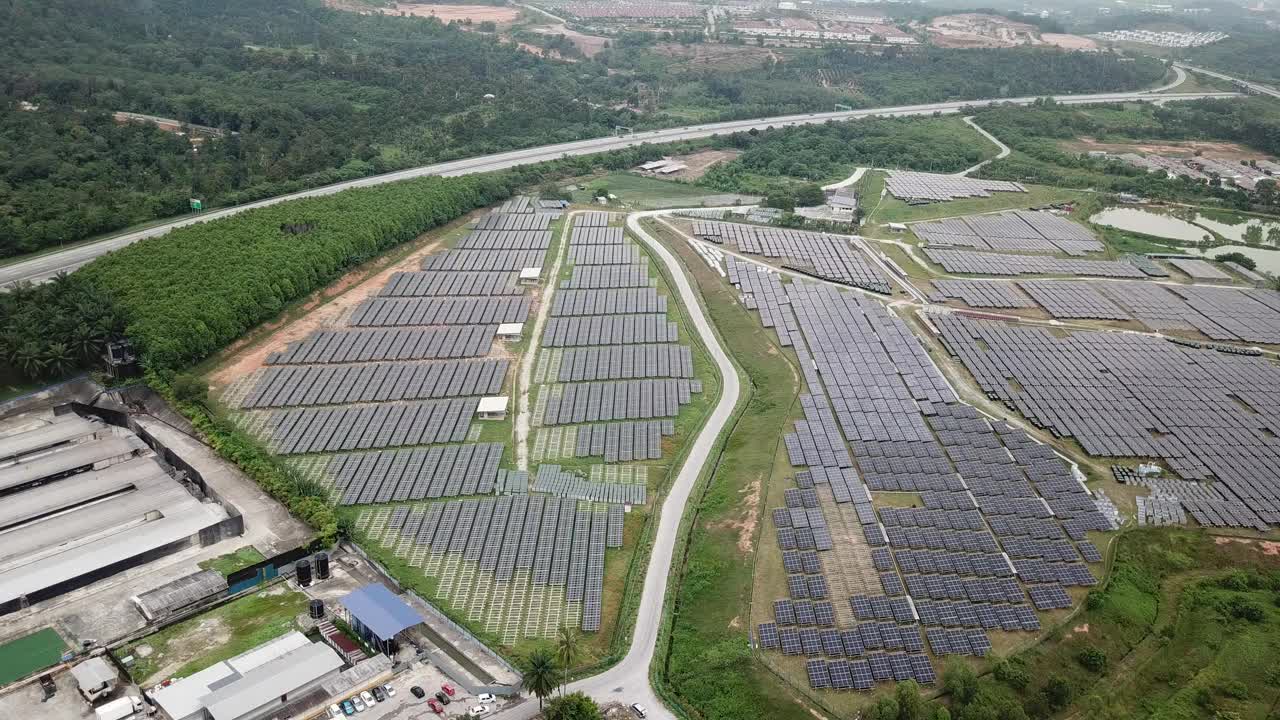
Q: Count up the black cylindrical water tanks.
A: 3